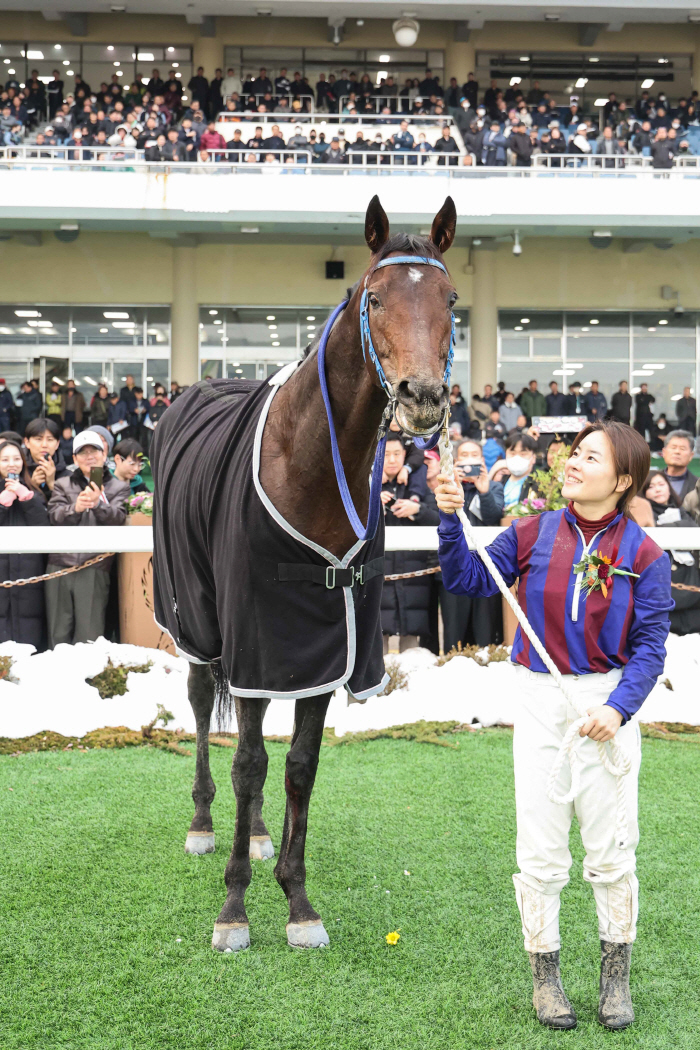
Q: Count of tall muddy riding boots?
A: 2